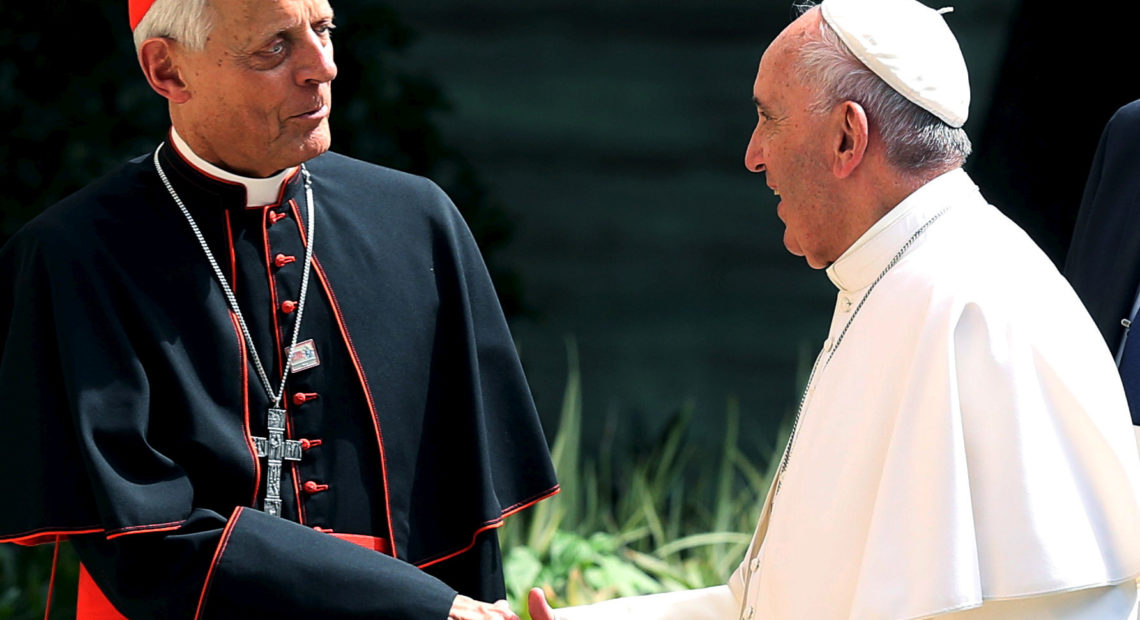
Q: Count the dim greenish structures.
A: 1